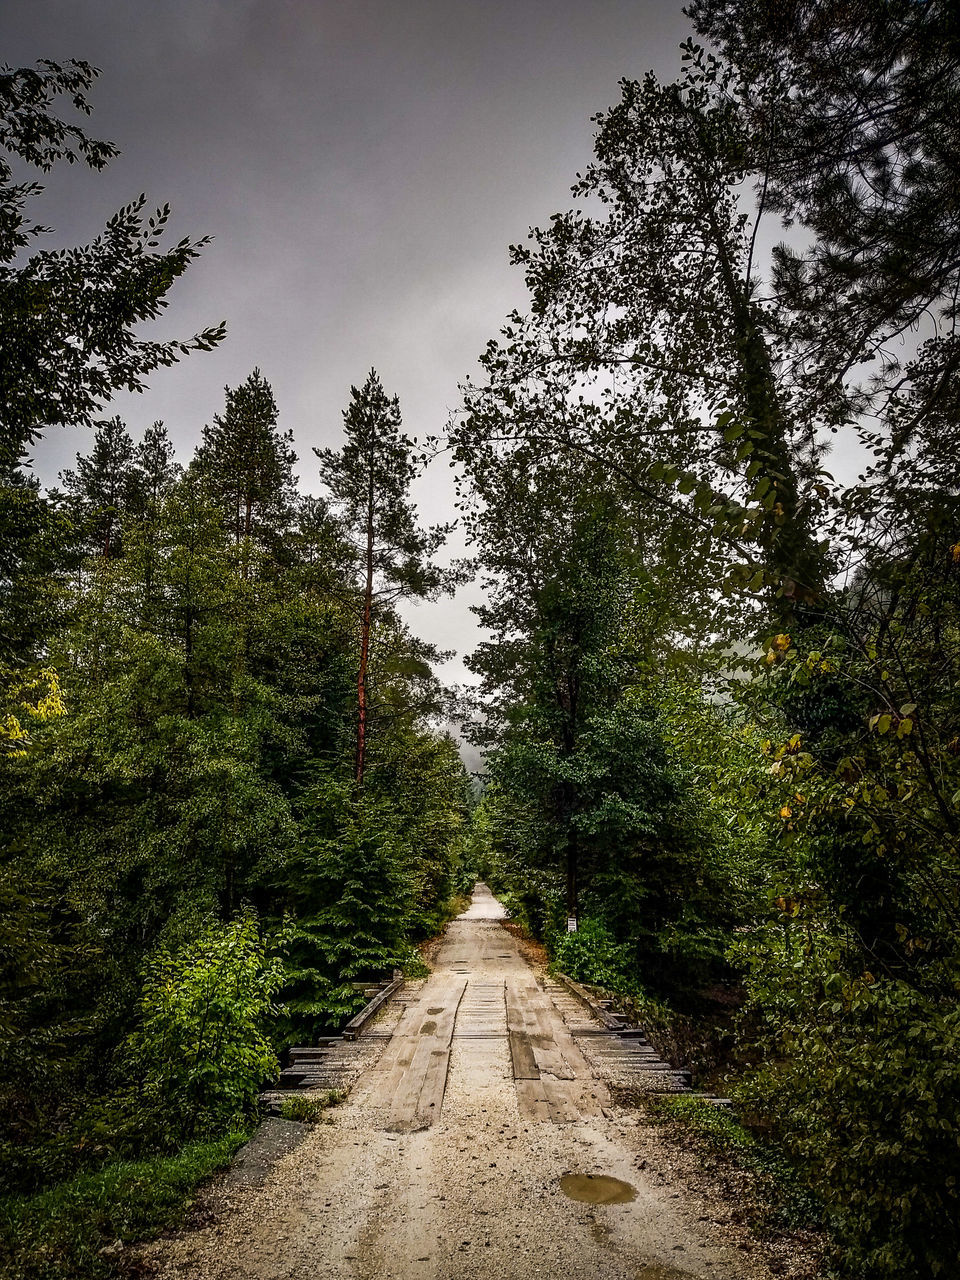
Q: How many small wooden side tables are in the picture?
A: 0